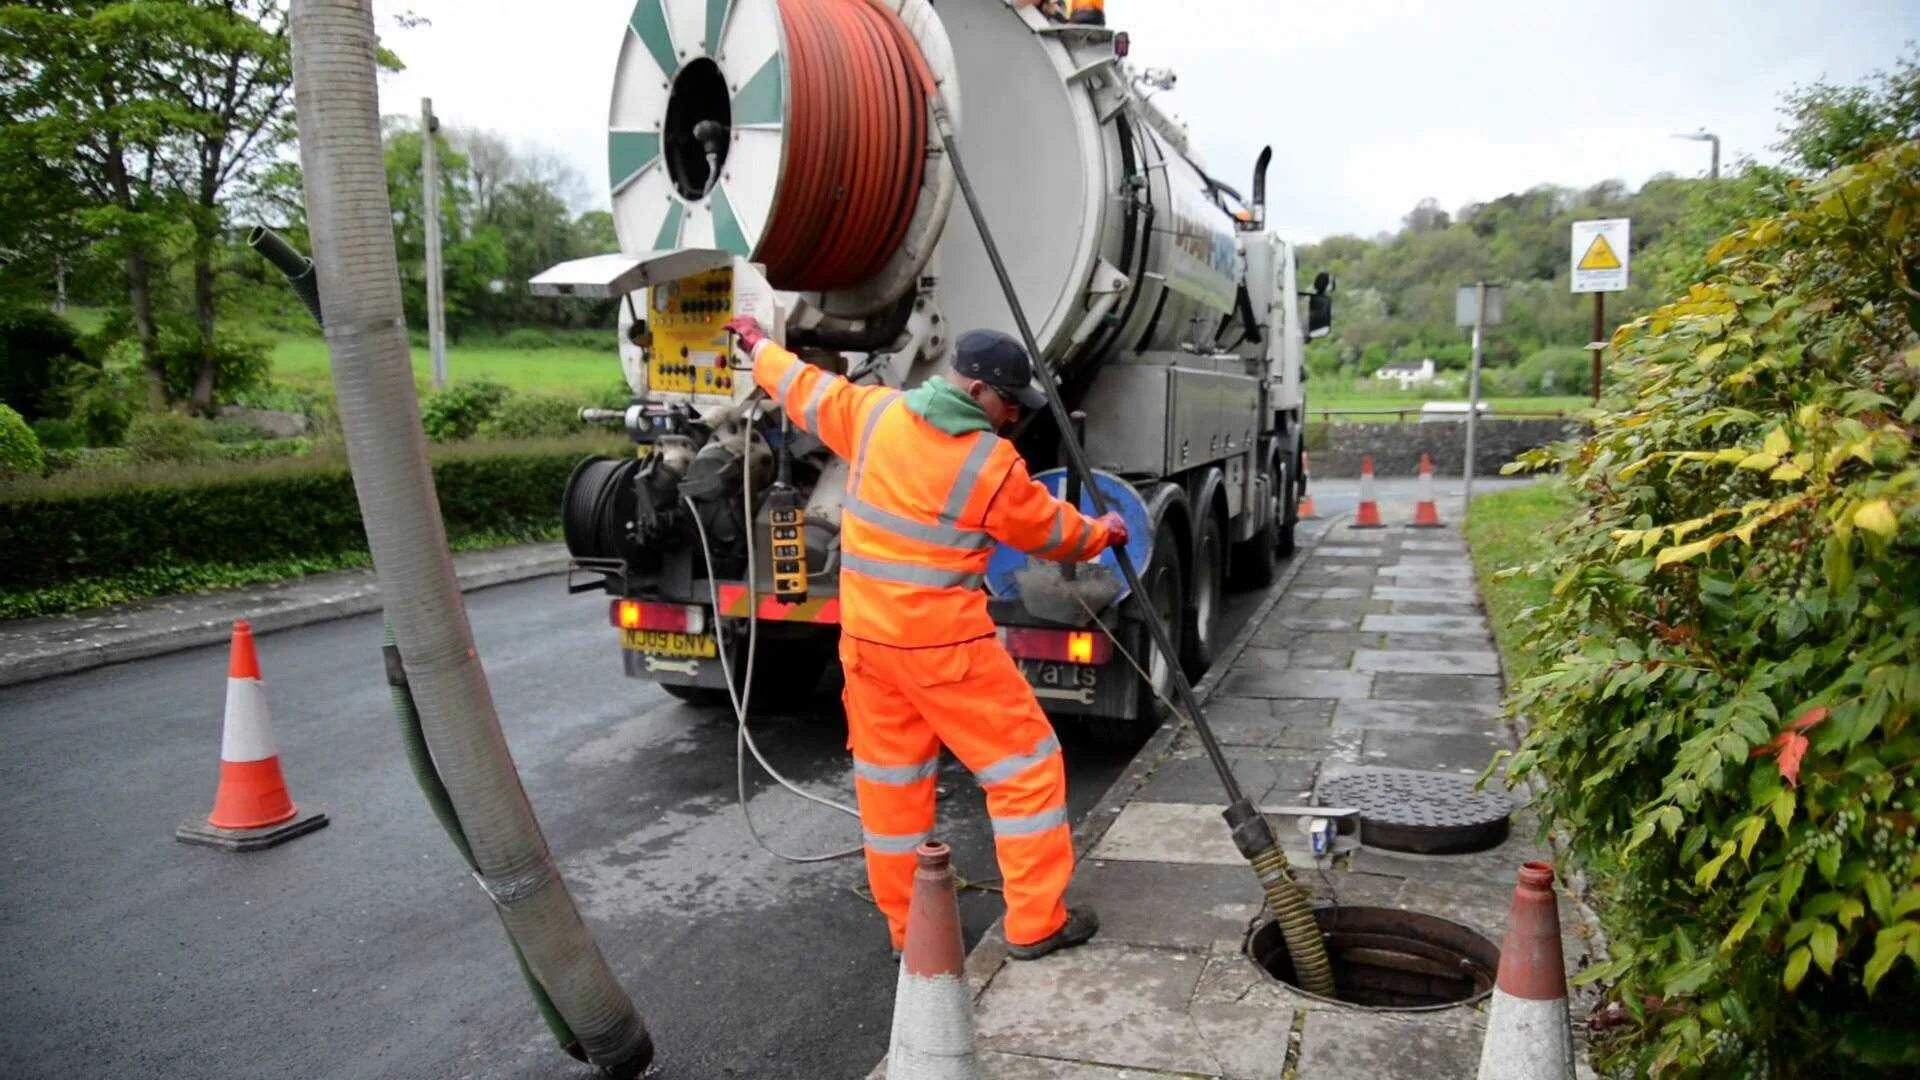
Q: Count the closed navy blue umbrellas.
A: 0